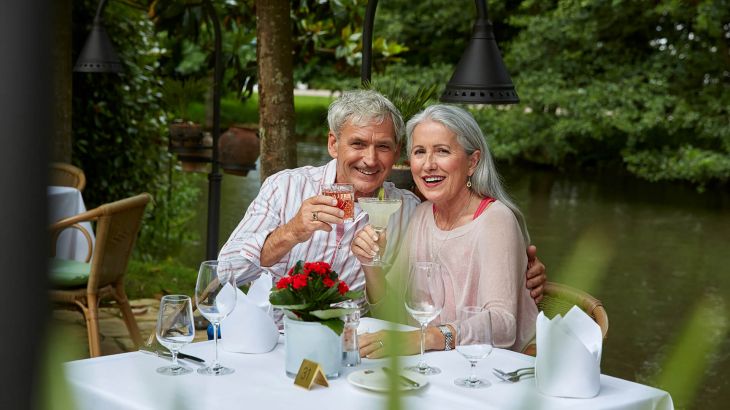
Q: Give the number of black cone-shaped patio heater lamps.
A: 2